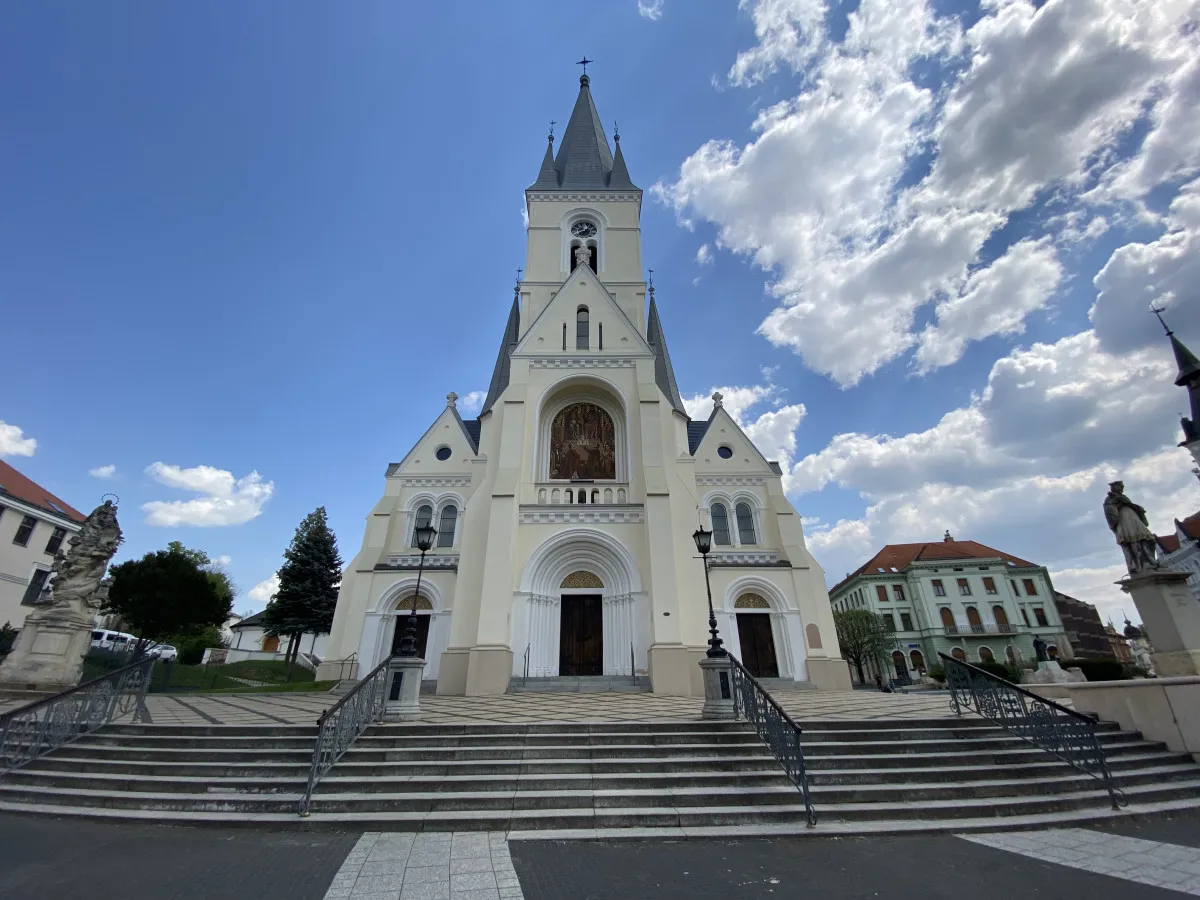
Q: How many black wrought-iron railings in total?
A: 4